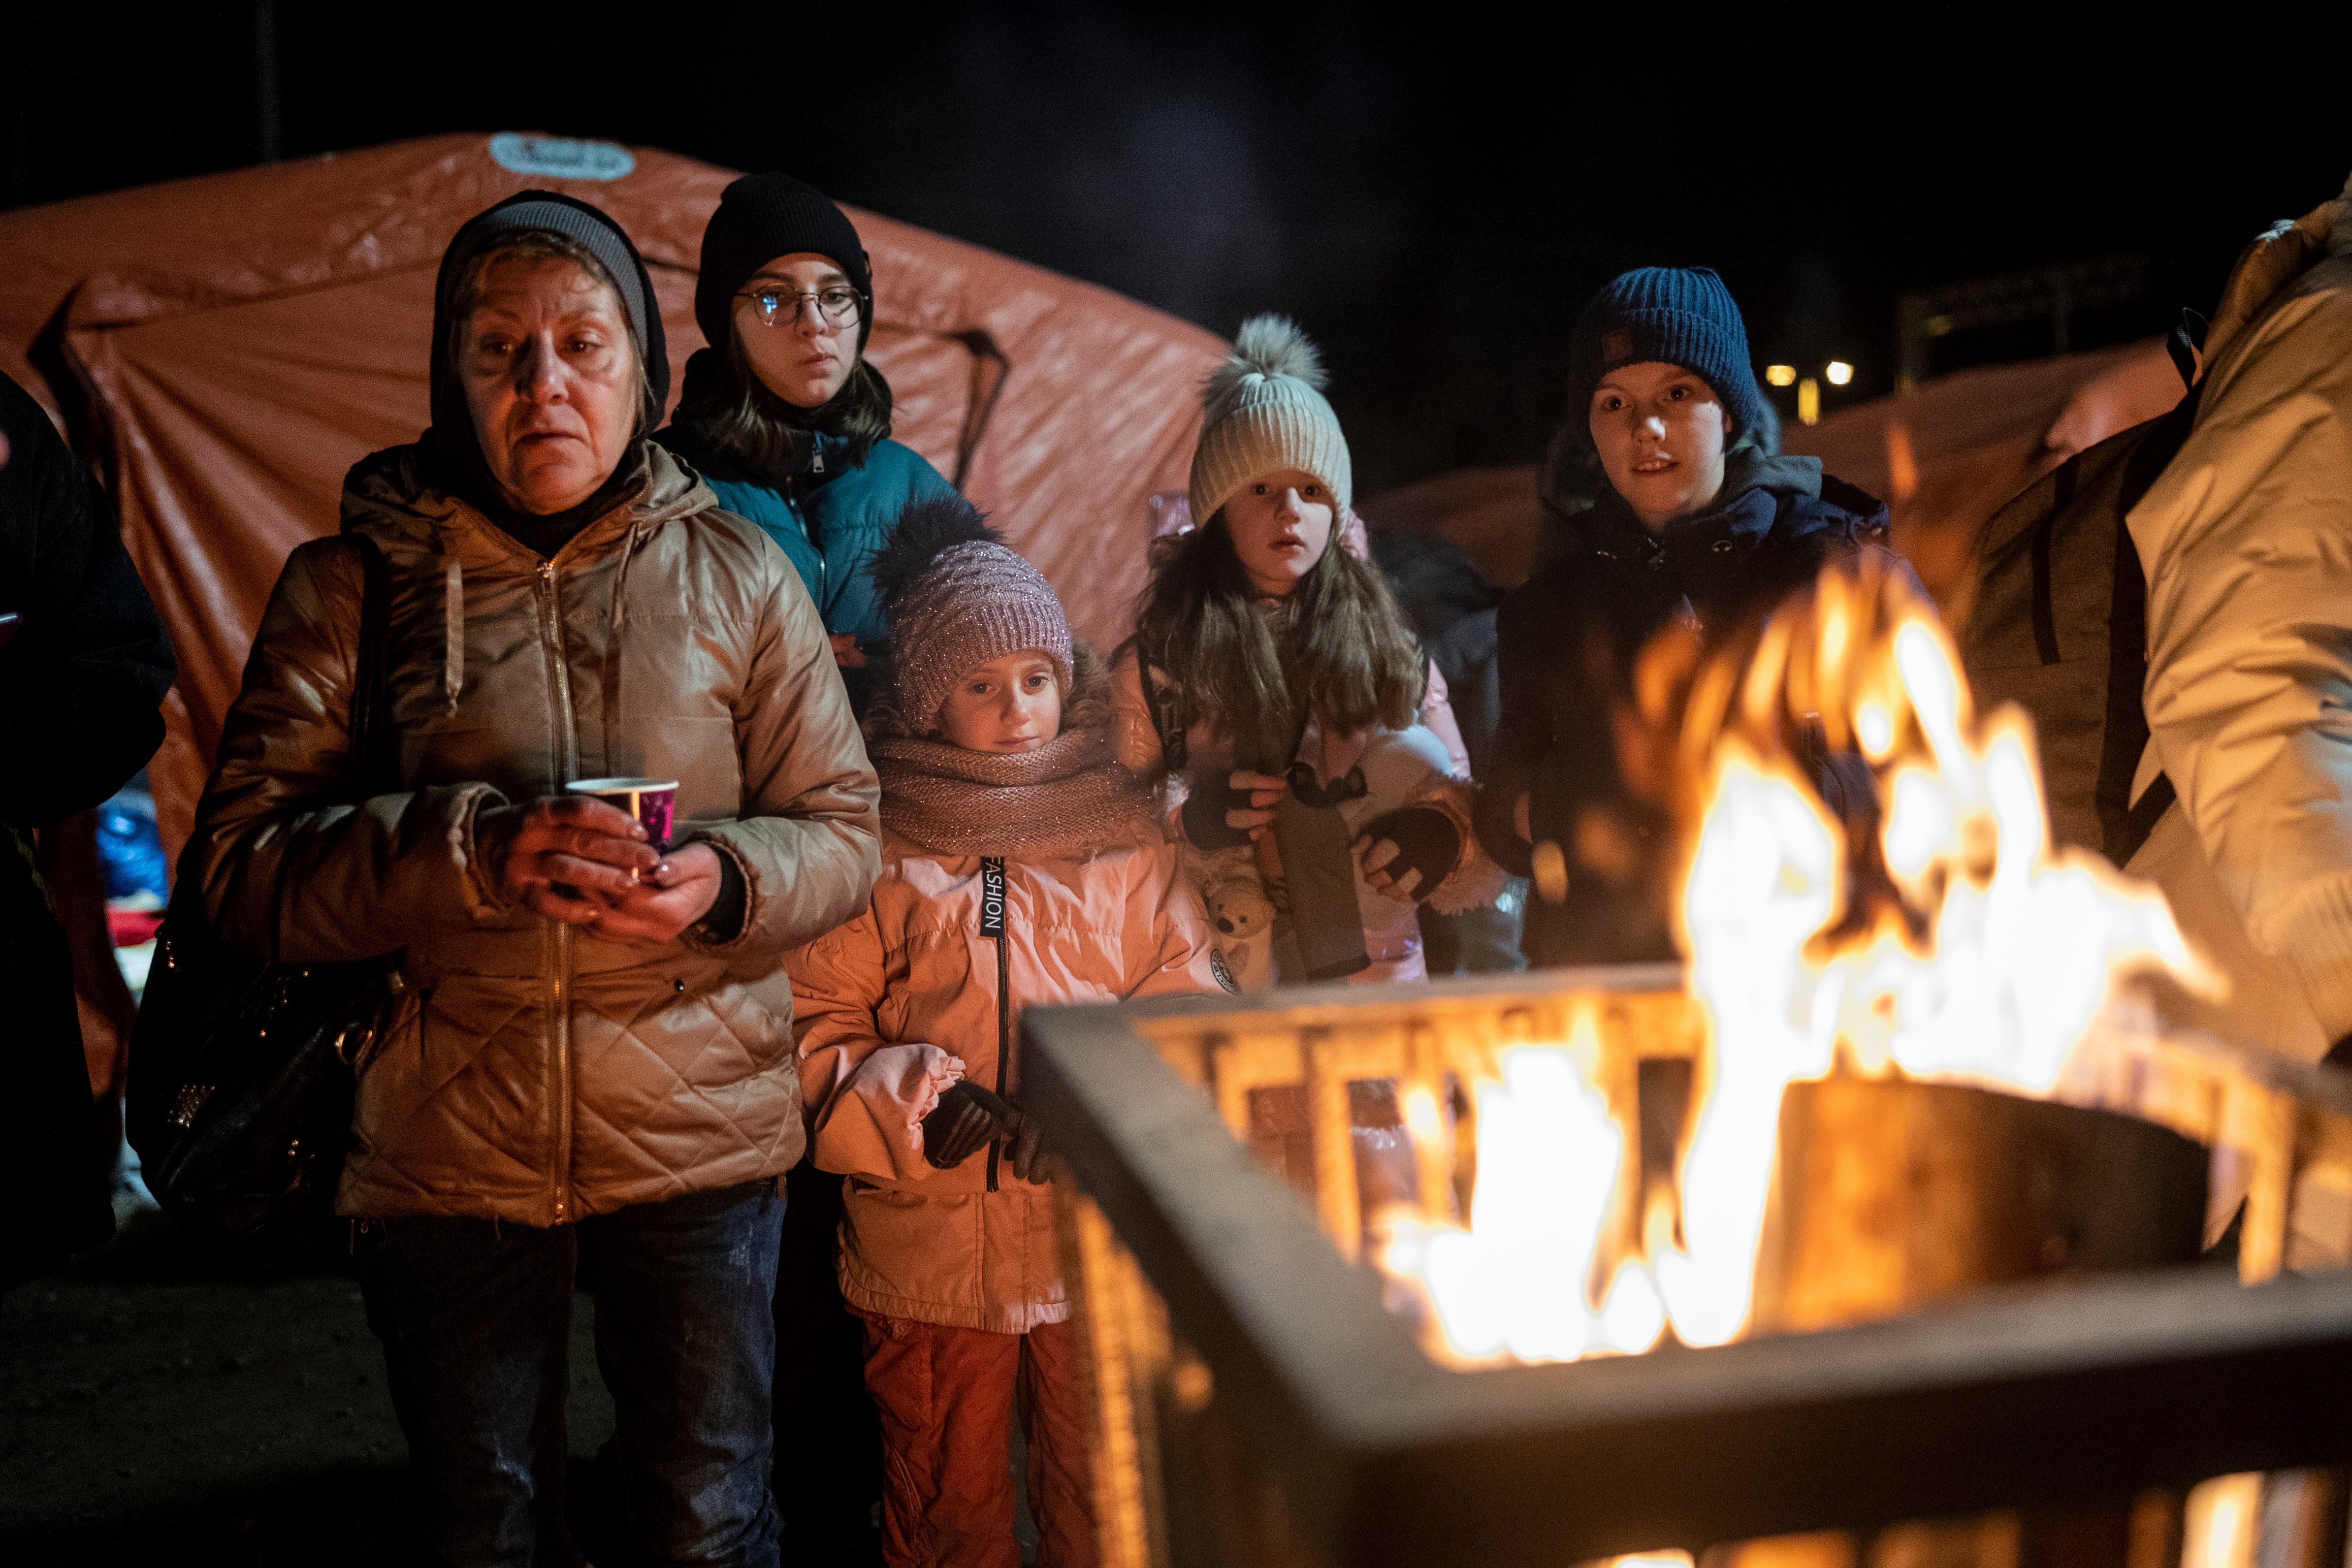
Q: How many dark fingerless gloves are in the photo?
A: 2